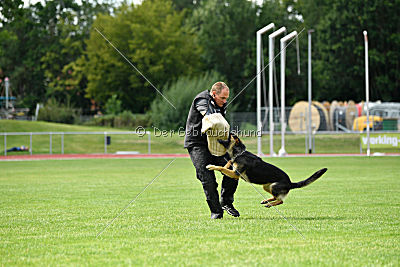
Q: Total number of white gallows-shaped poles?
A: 3